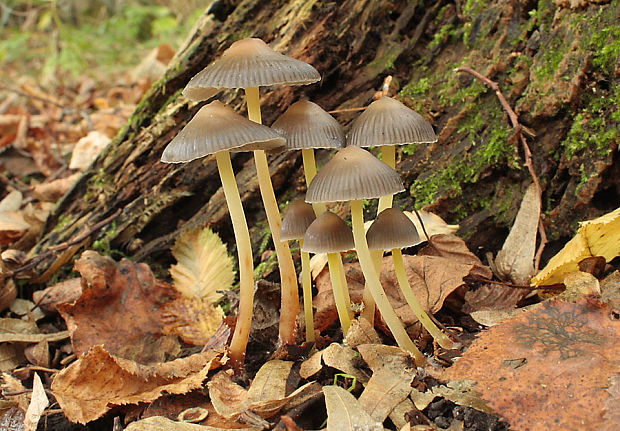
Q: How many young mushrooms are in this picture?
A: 3